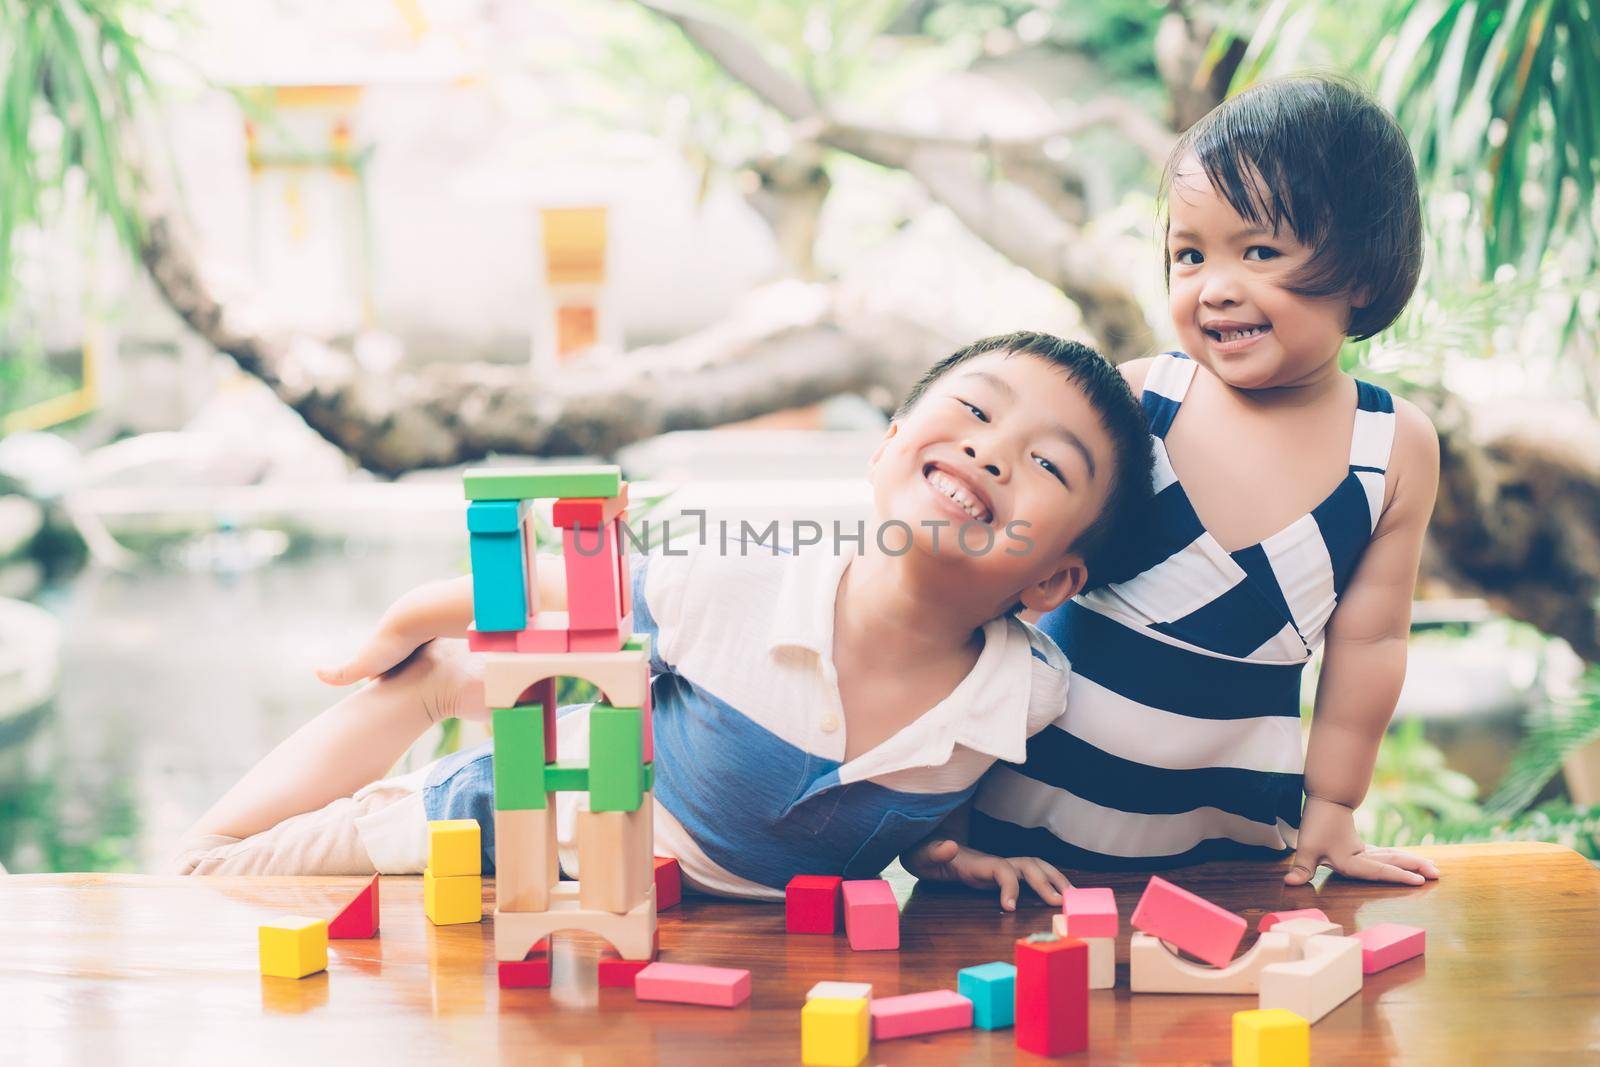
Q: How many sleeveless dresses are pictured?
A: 1